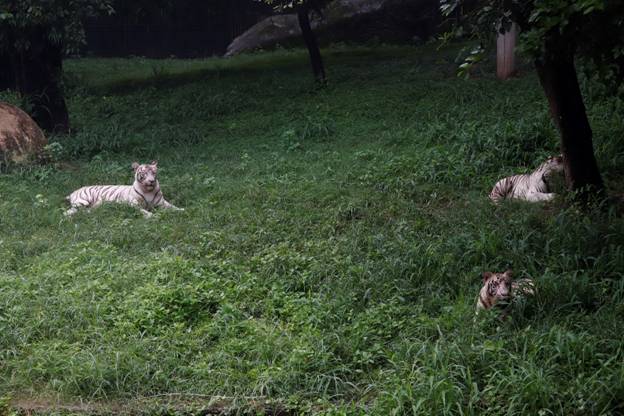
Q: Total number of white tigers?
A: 3